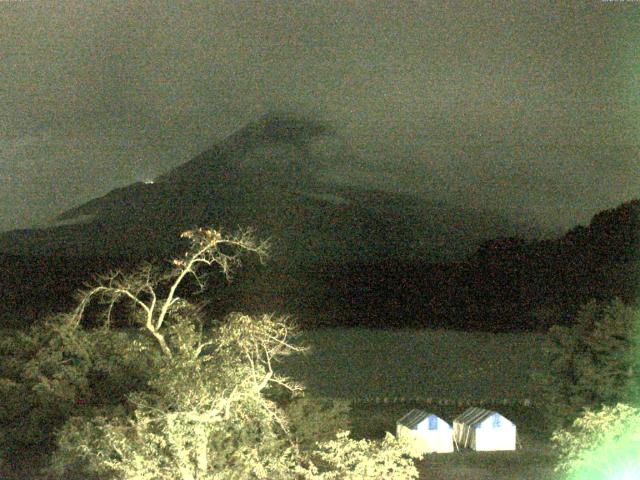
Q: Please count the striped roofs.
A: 2